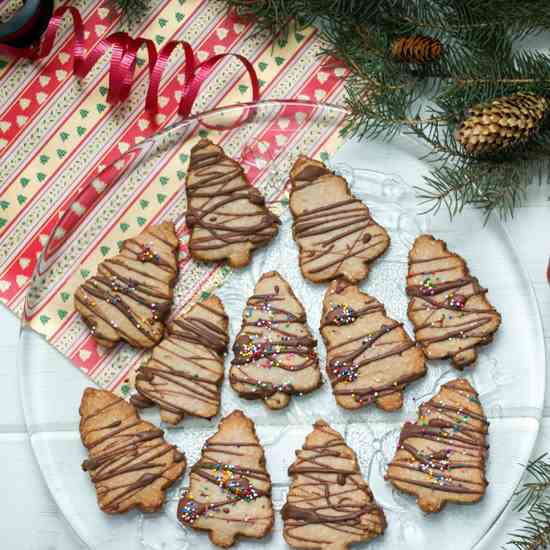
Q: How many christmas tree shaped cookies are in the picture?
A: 11